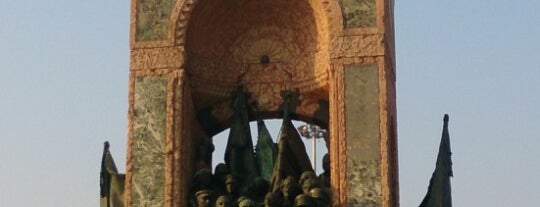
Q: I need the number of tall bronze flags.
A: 5